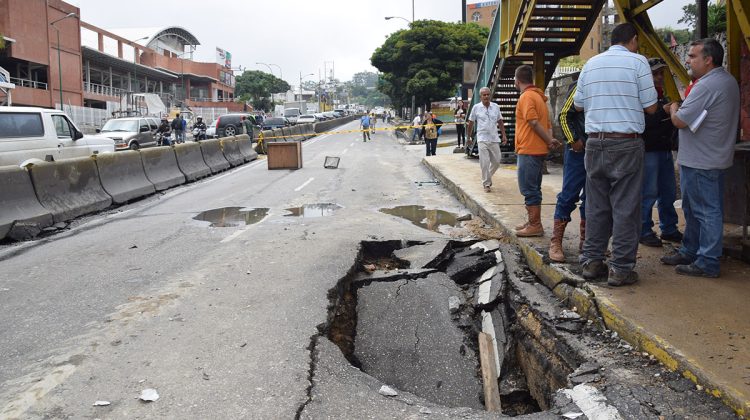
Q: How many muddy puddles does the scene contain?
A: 3